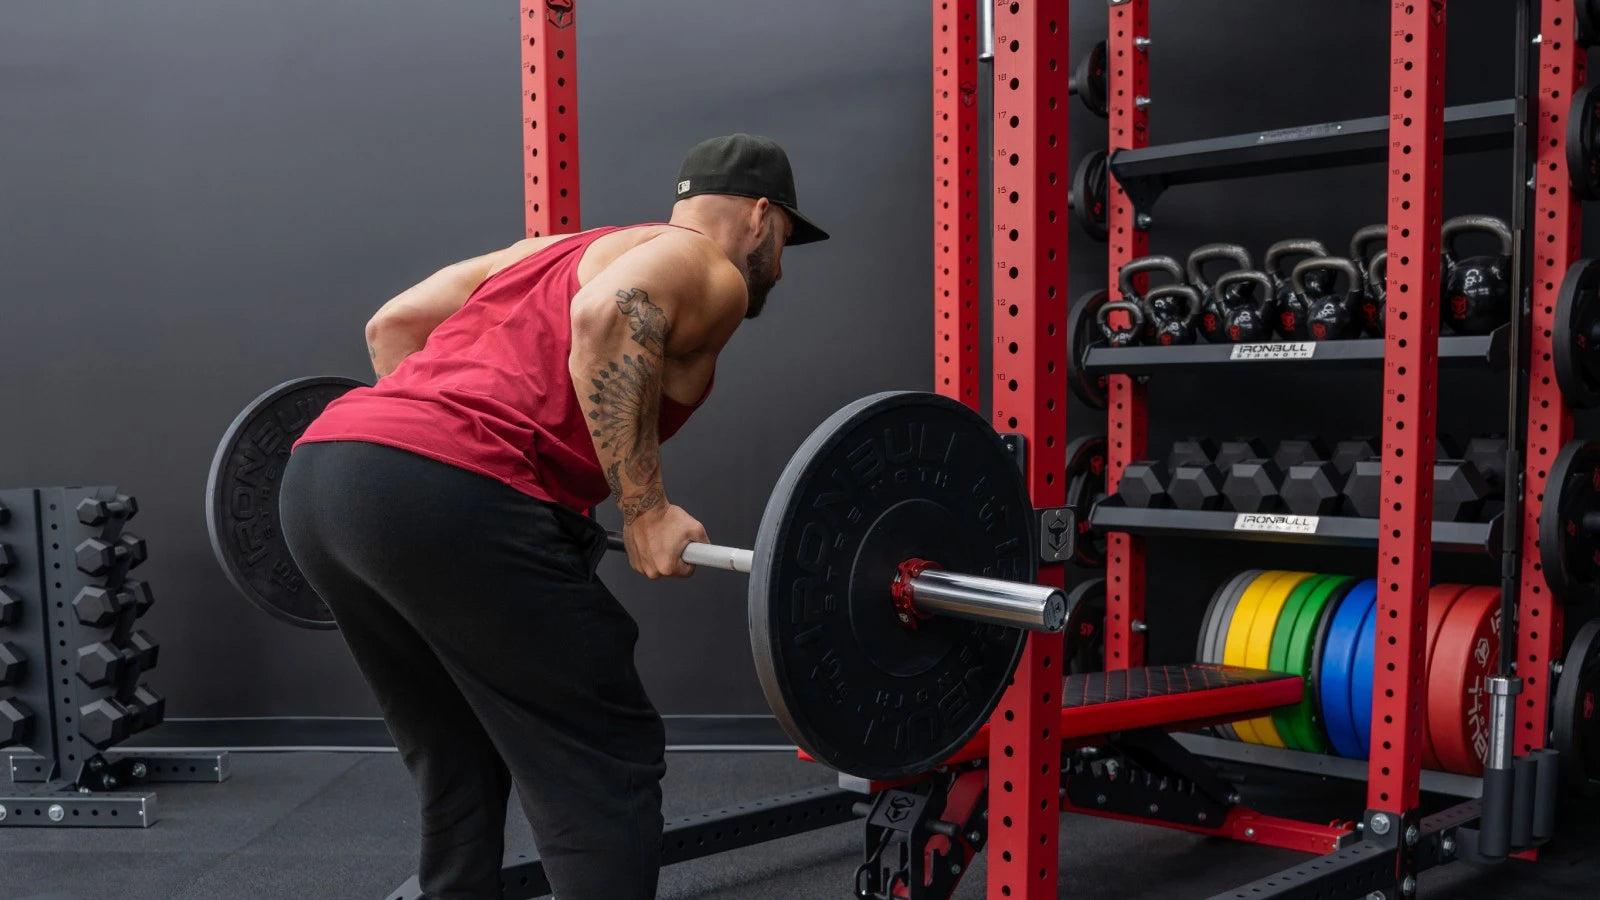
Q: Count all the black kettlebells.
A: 10